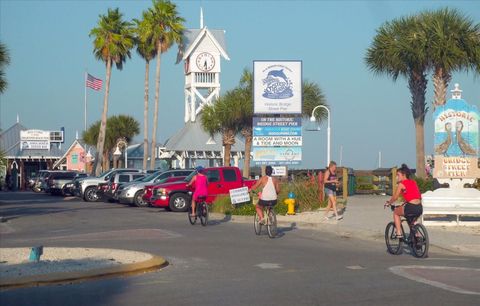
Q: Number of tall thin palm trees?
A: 3